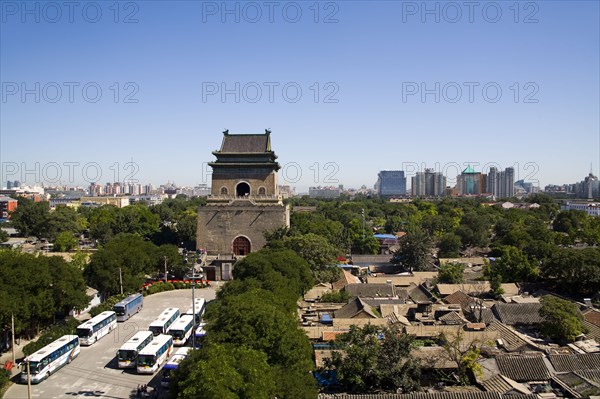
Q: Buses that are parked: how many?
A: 10